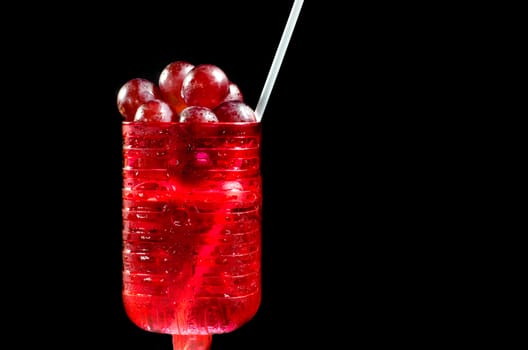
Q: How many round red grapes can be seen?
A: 7